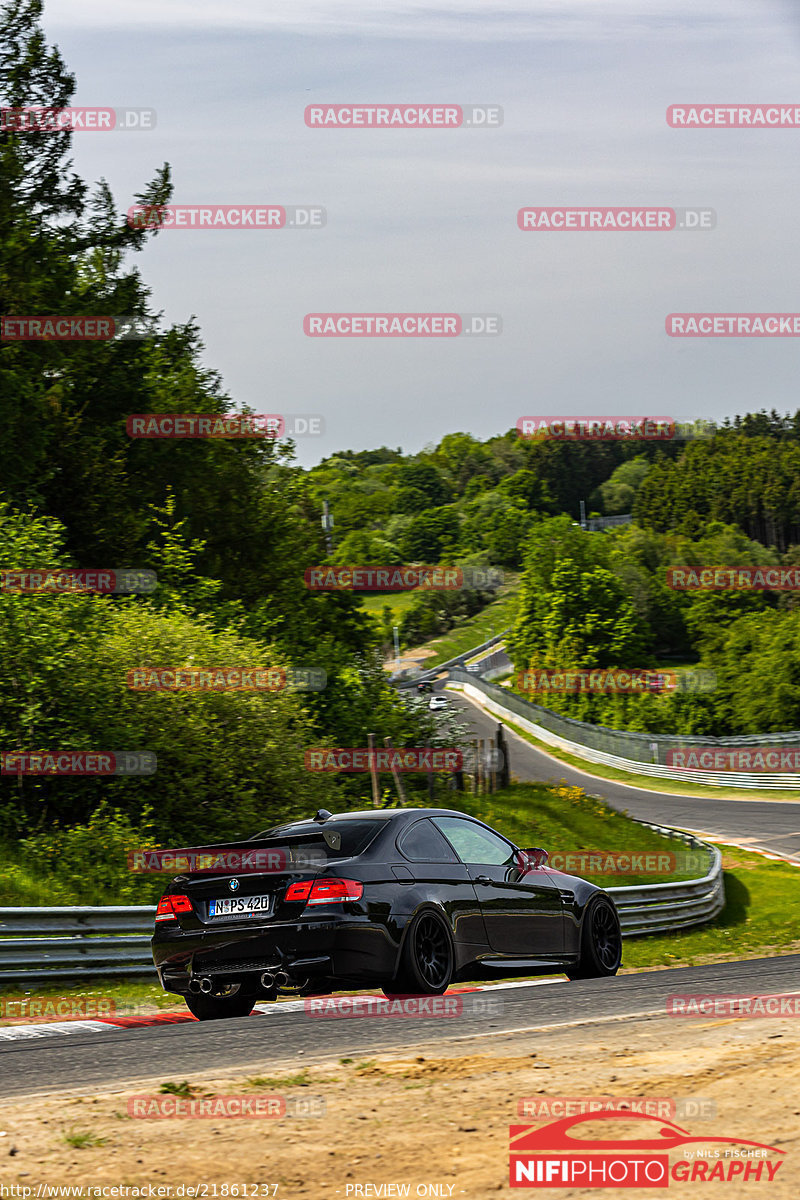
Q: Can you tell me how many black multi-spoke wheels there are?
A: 2